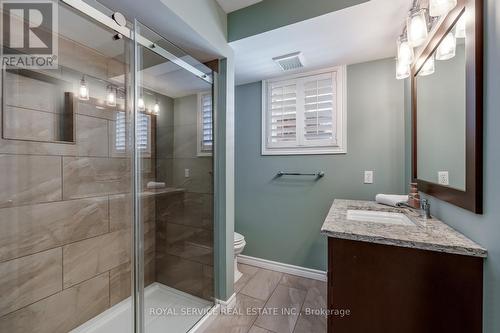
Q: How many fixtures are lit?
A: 4